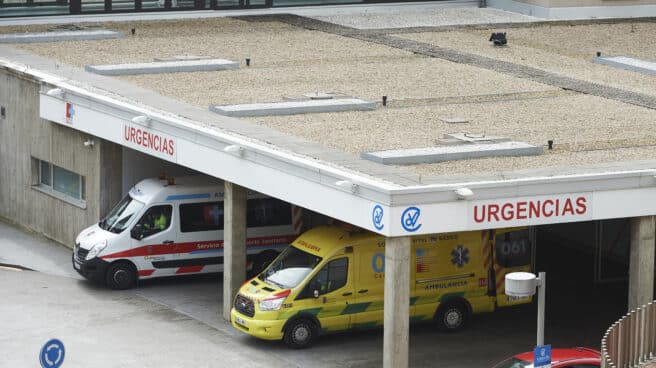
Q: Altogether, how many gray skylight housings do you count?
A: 5